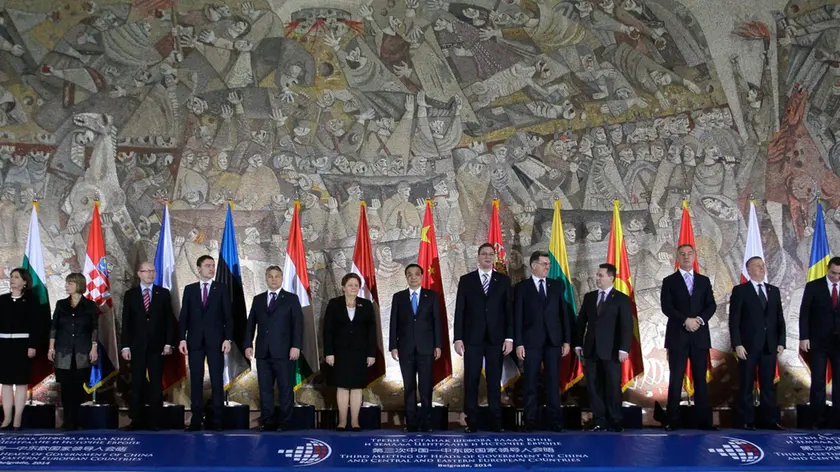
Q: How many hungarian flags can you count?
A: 1